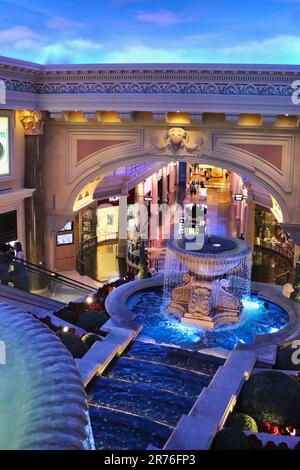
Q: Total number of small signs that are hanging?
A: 2